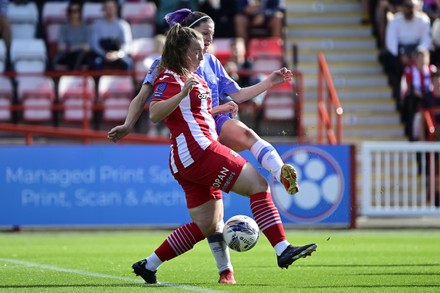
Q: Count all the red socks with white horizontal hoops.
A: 2